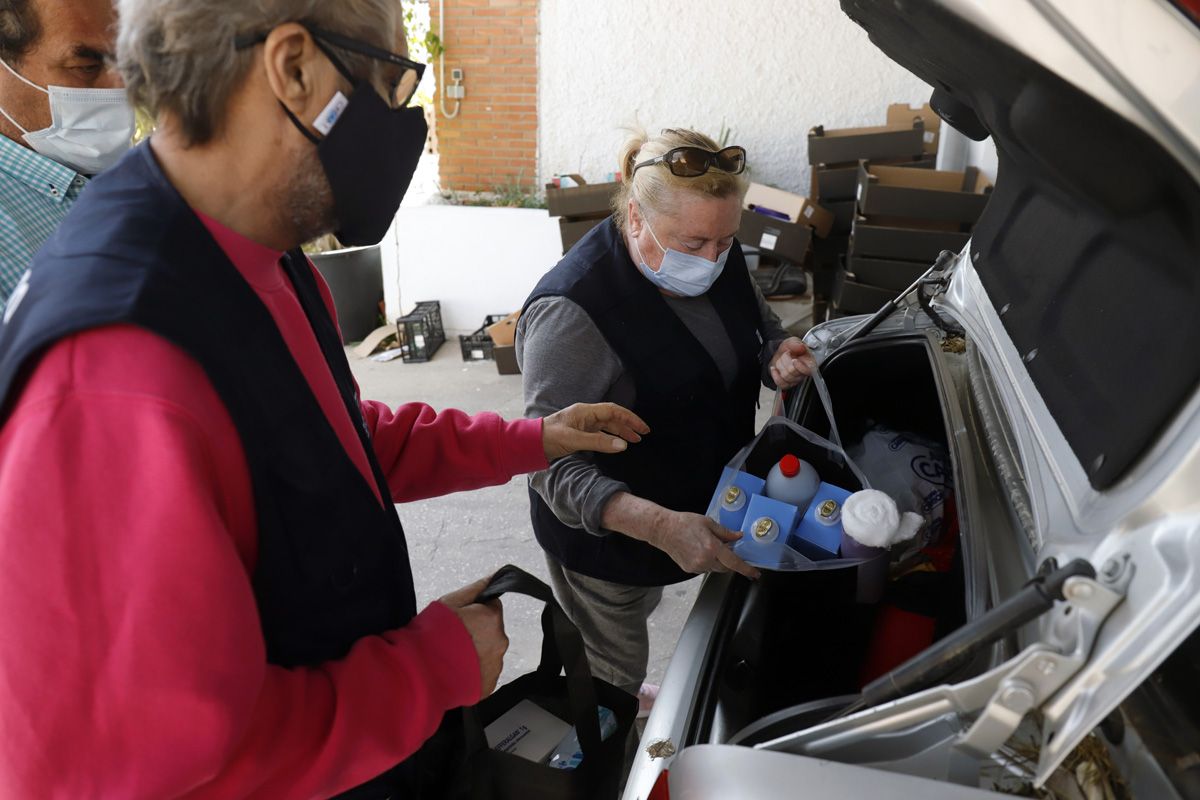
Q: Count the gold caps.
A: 3